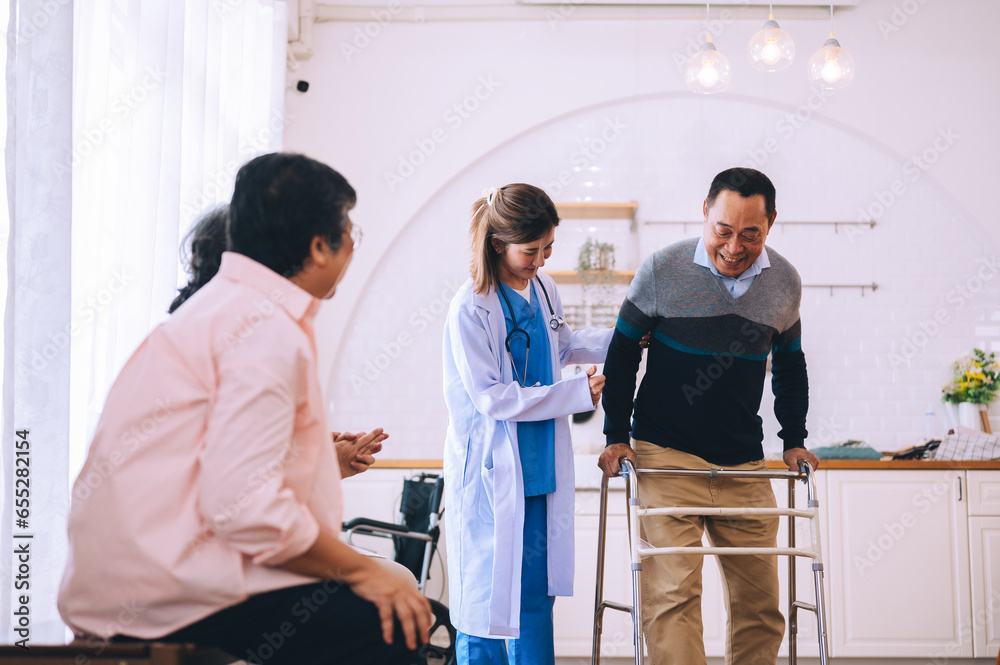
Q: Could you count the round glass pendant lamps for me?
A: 3